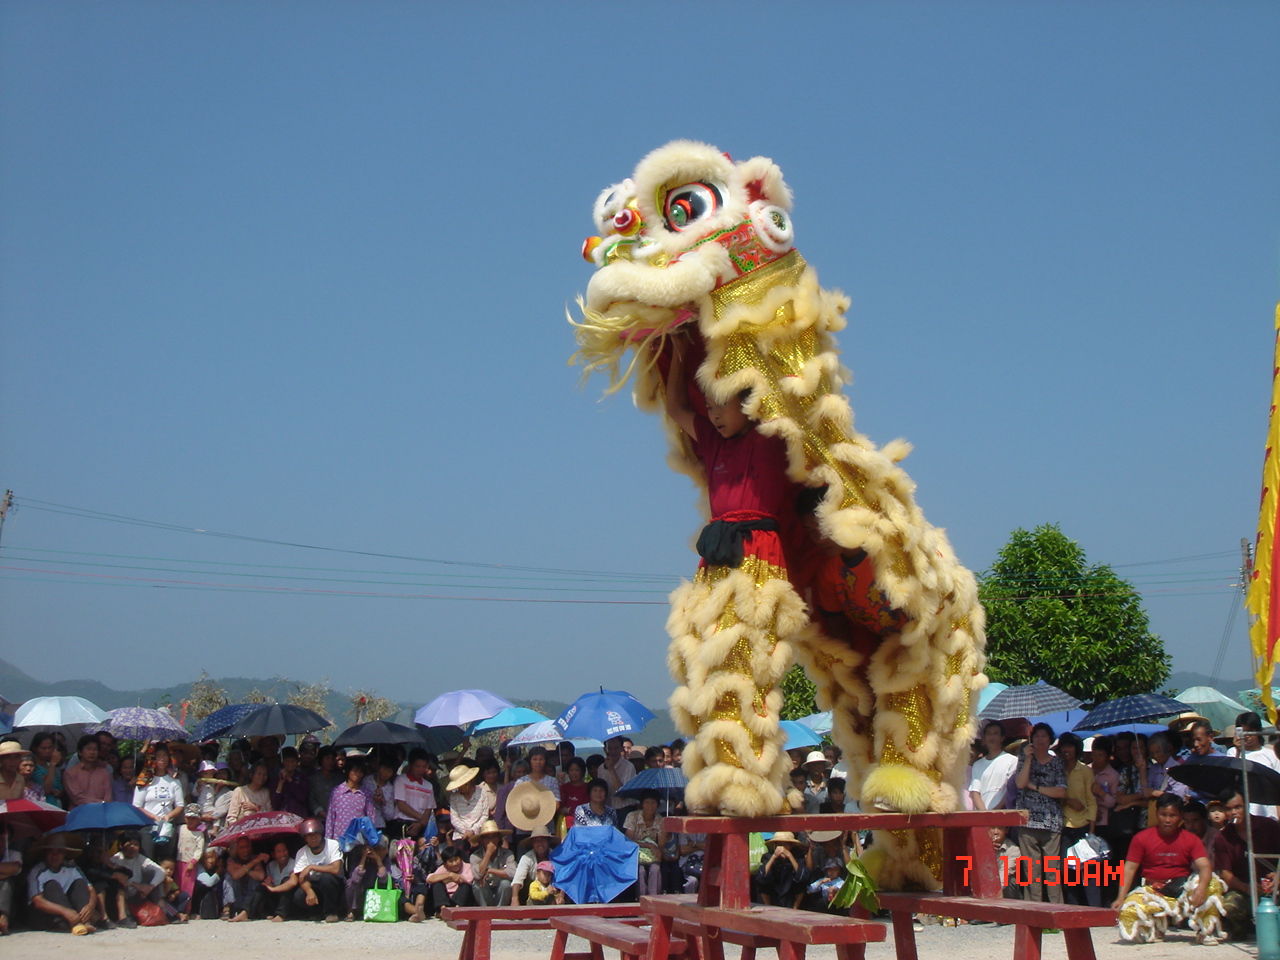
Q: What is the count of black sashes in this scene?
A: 1